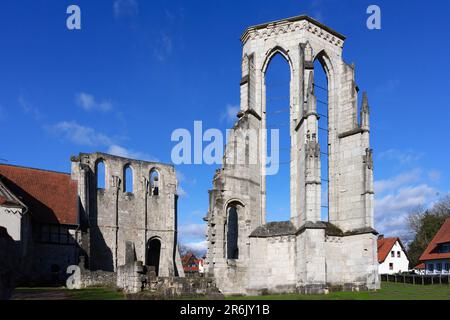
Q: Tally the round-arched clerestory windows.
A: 3